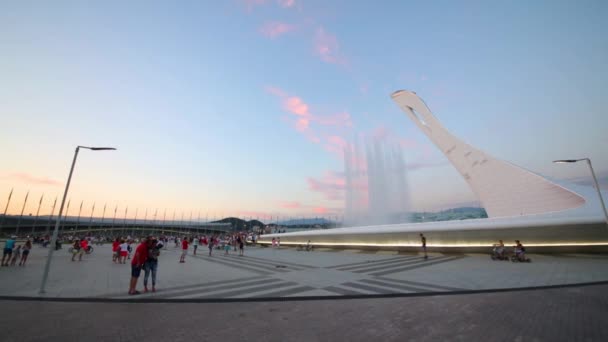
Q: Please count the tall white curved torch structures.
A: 1